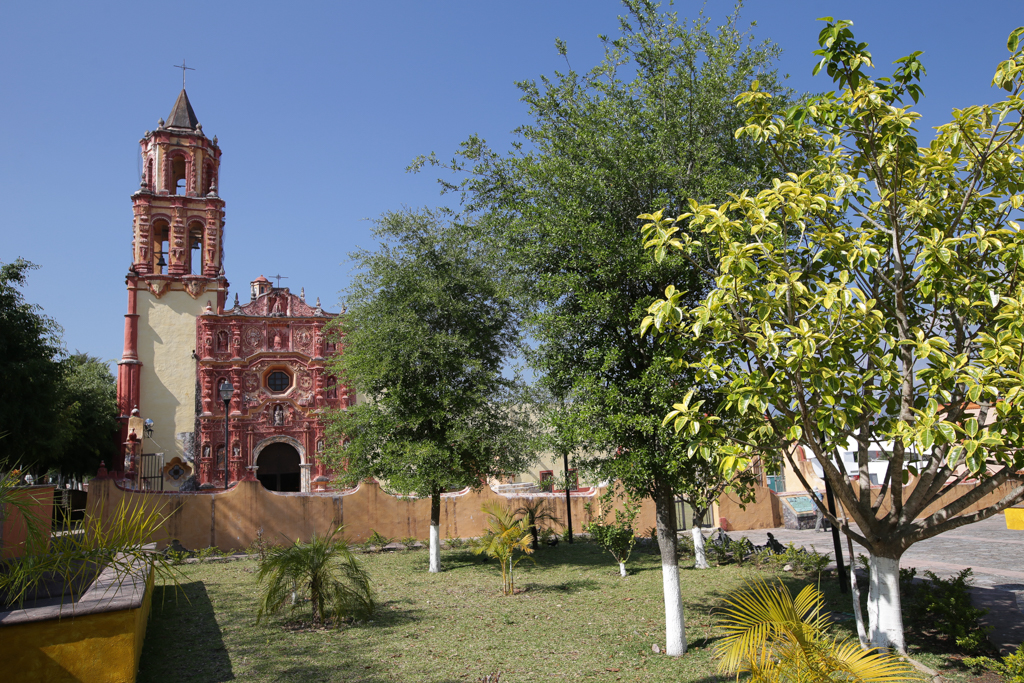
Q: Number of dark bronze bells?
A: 2